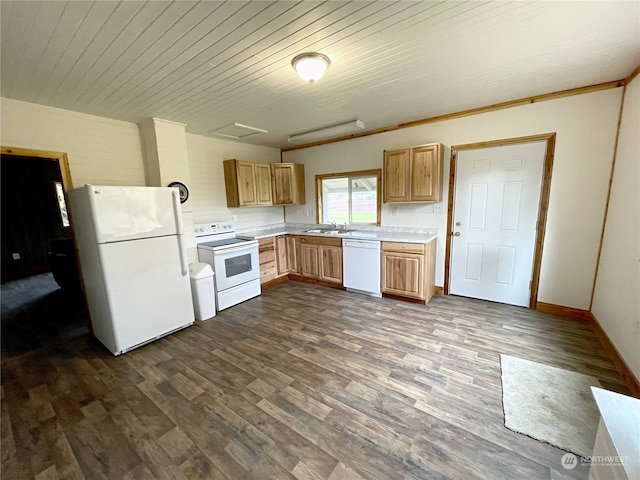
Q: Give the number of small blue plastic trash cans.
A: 0